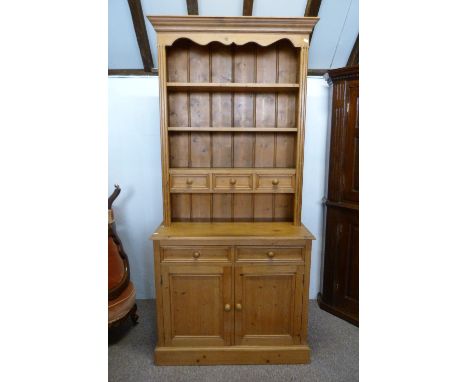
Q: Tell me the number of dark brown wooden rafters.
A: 5